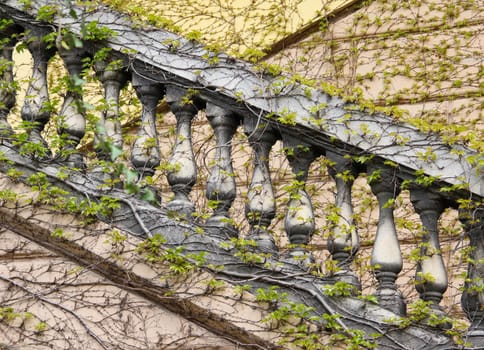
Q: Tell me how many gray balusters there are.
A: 13